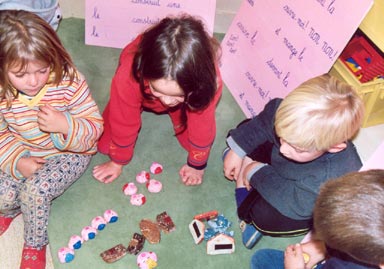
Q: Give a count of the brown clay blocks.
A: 4